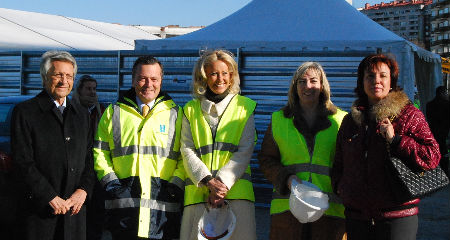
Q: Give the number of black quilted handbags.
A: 1